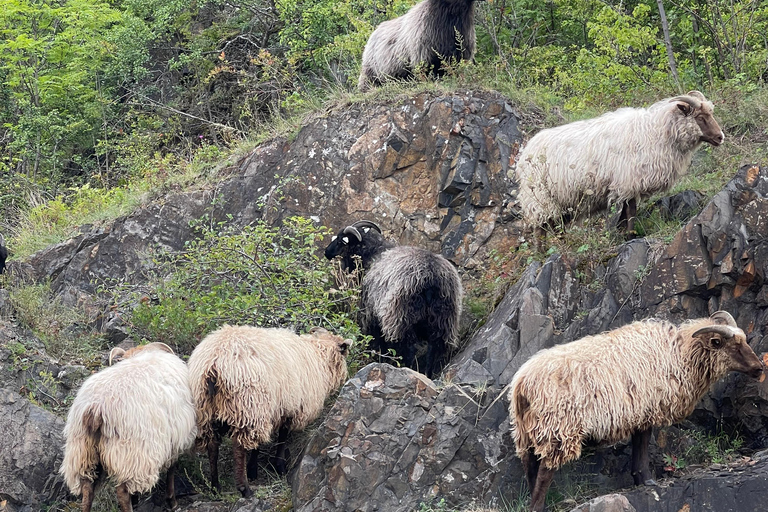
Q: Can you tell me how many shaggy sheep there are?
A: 6